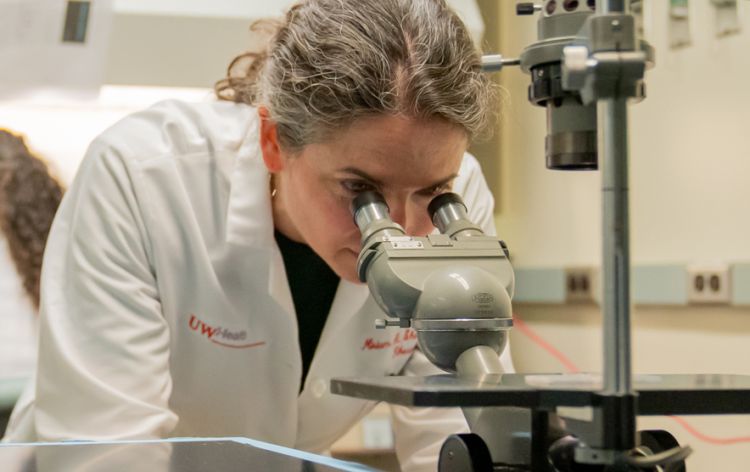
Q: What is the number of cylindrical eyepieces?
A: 2